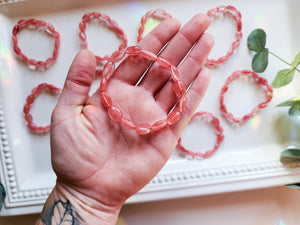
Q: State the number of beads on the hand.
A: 15